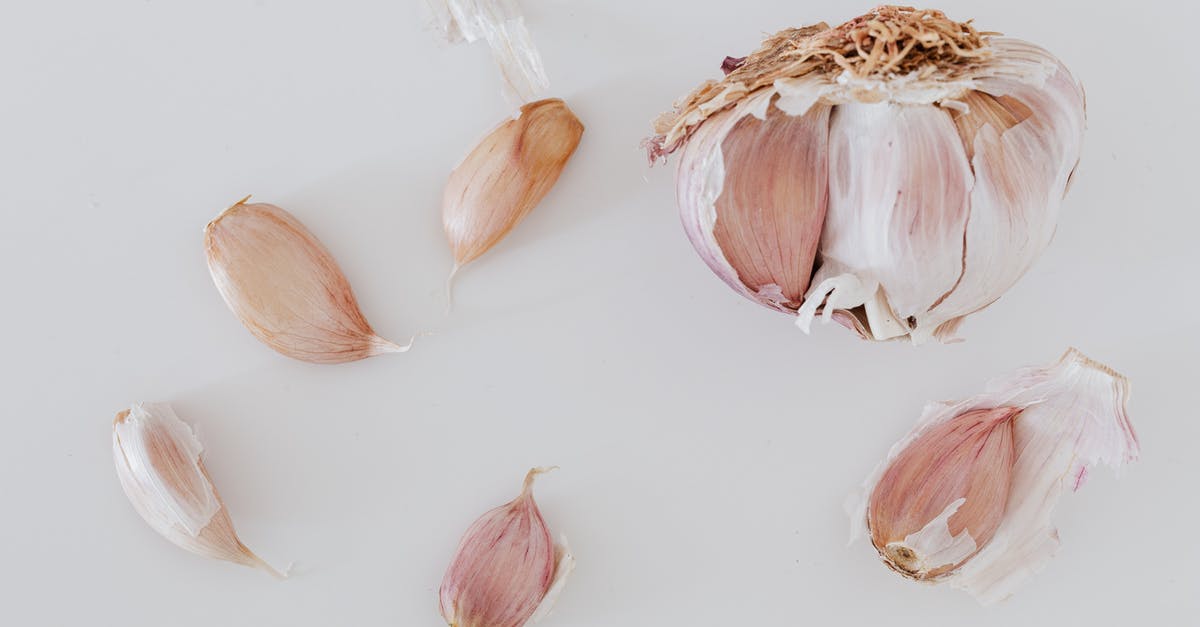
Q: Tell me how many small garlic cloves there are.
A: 5